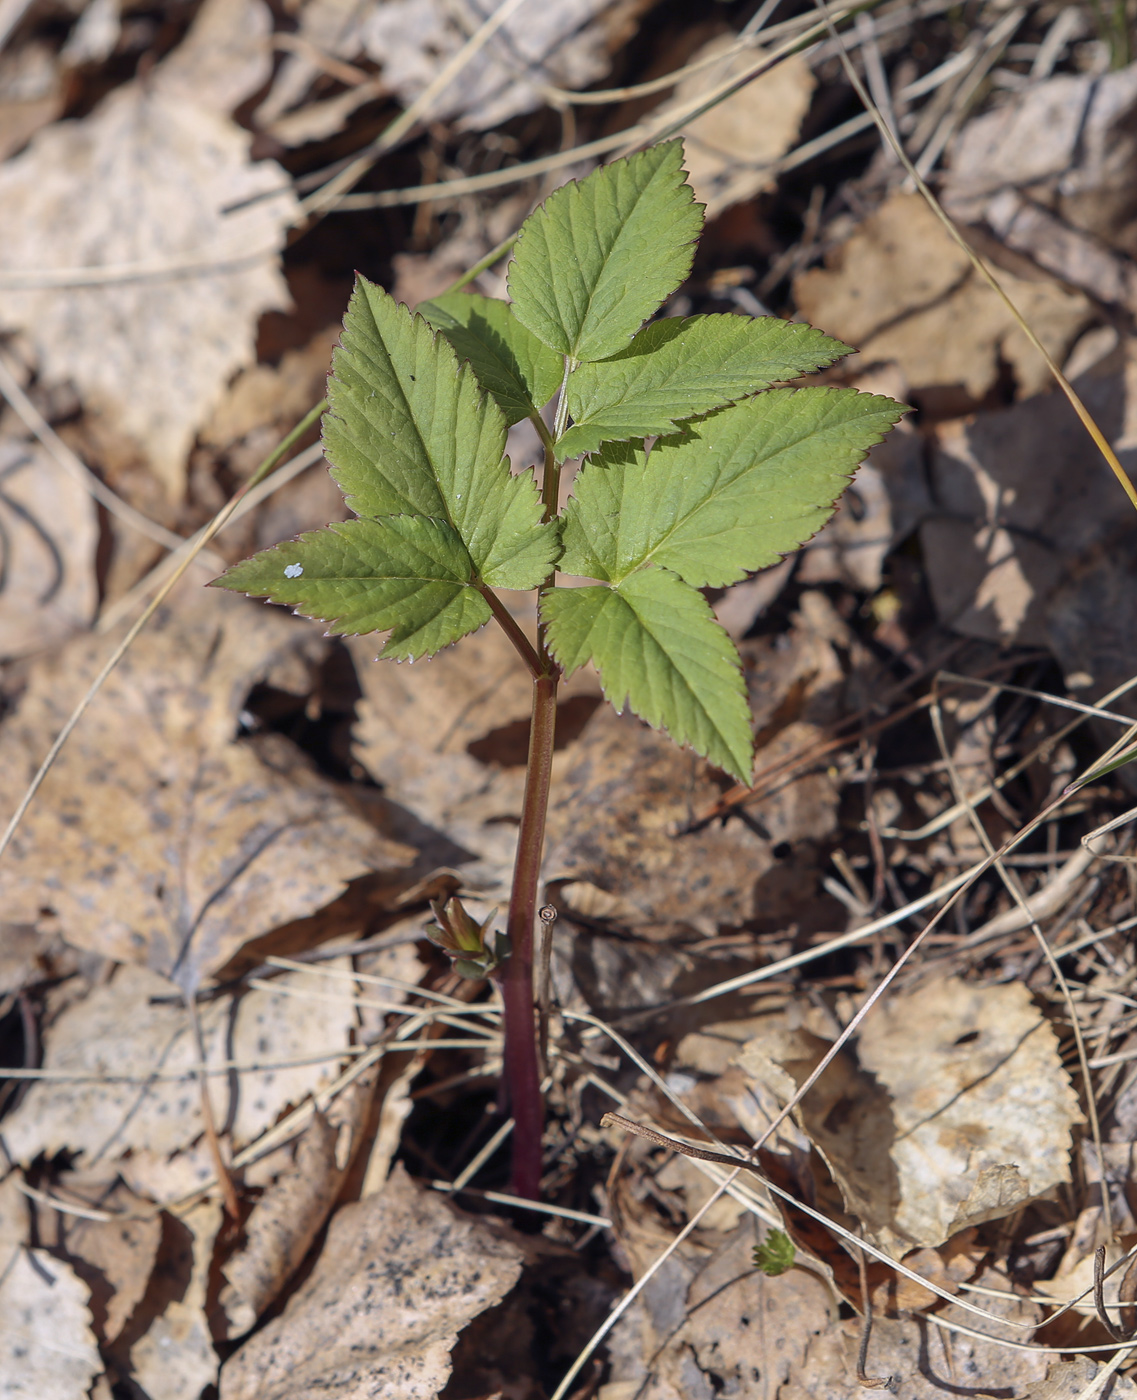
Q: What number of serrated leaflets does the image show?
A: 7